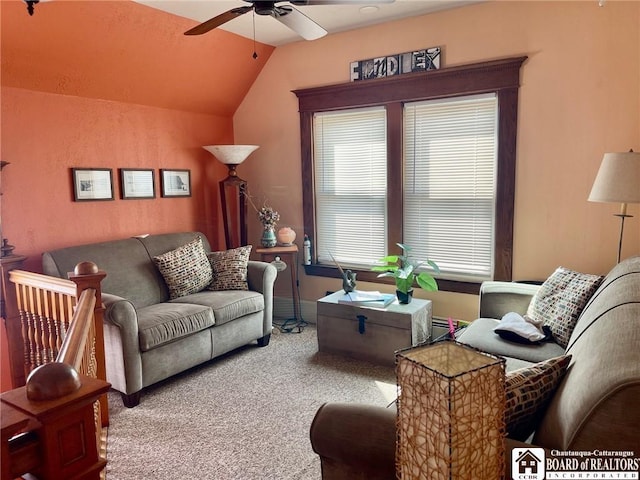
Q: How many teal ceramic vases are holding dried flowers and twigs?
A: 1